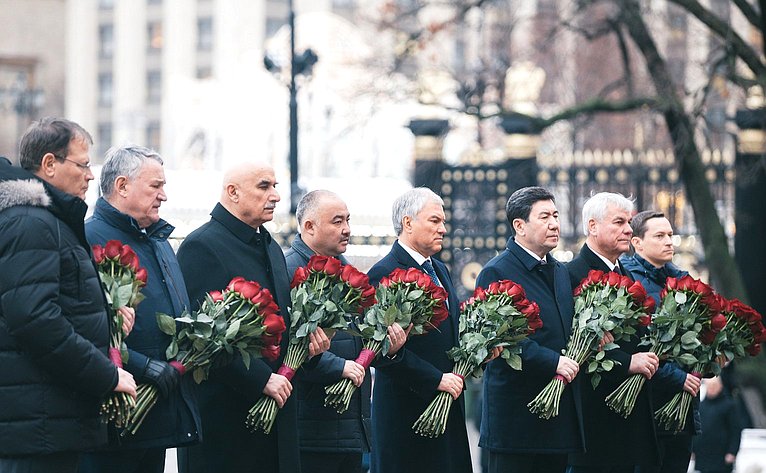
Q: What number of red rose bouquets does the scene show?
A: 8